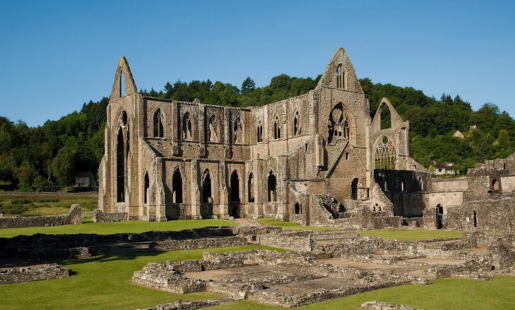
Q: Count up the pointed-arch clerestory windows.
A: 7